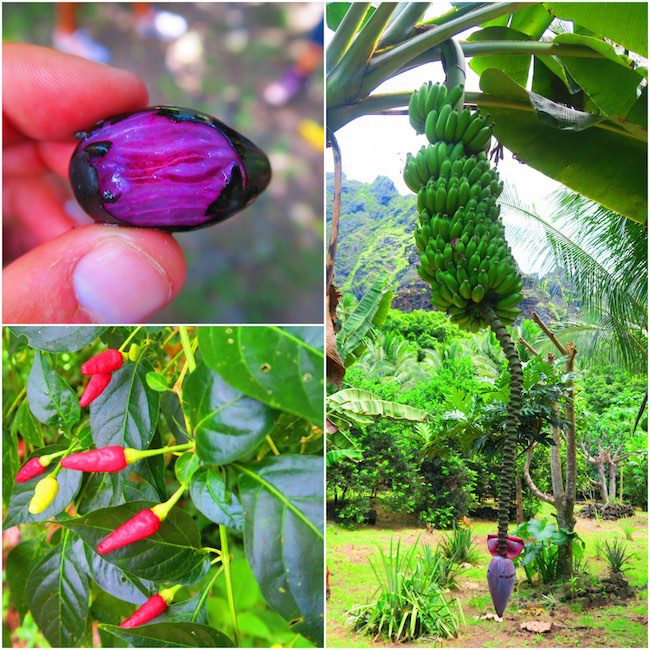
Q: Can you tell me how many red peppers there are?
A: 6